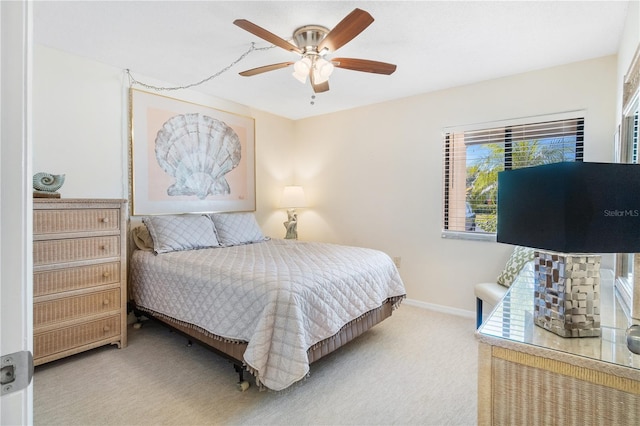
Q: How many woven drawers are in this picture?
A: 5